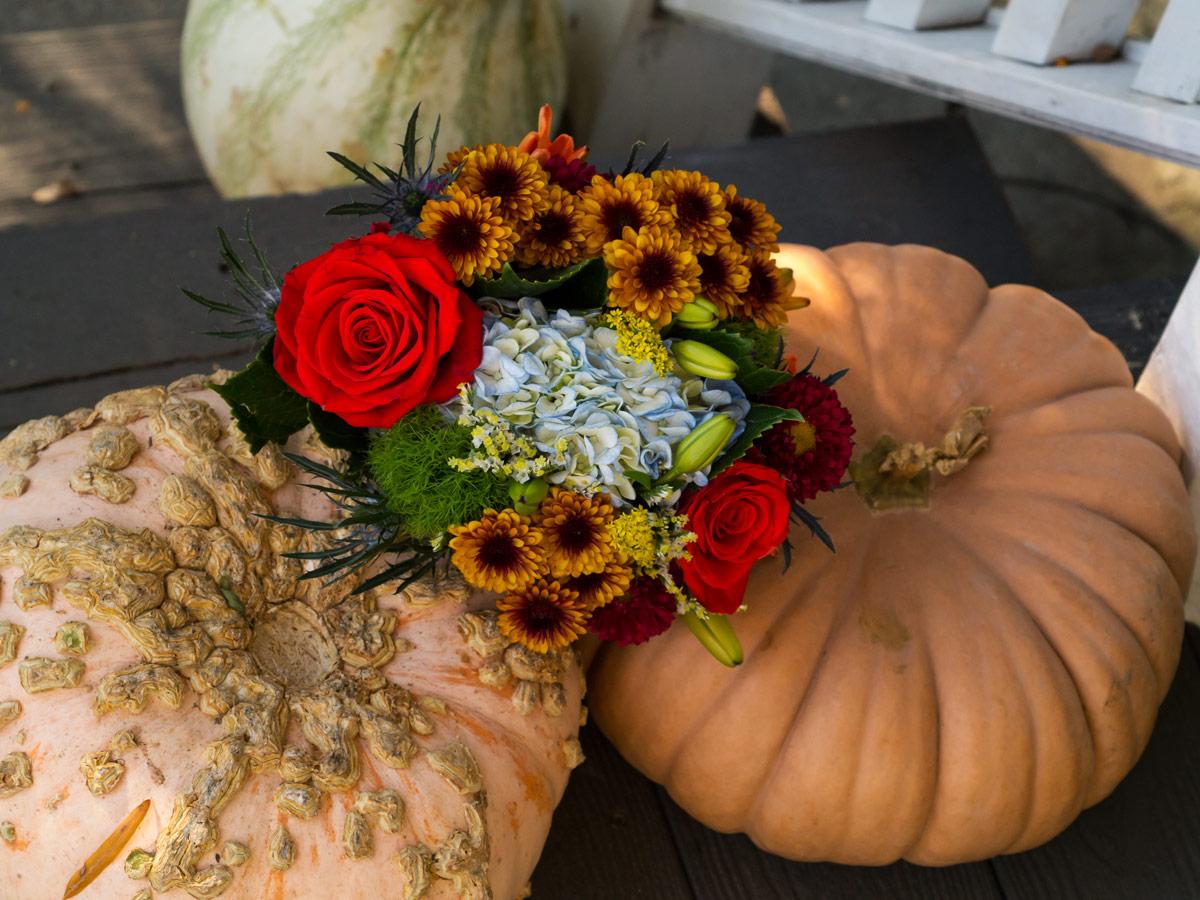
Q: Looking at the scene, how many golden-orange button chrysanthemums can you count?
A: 13